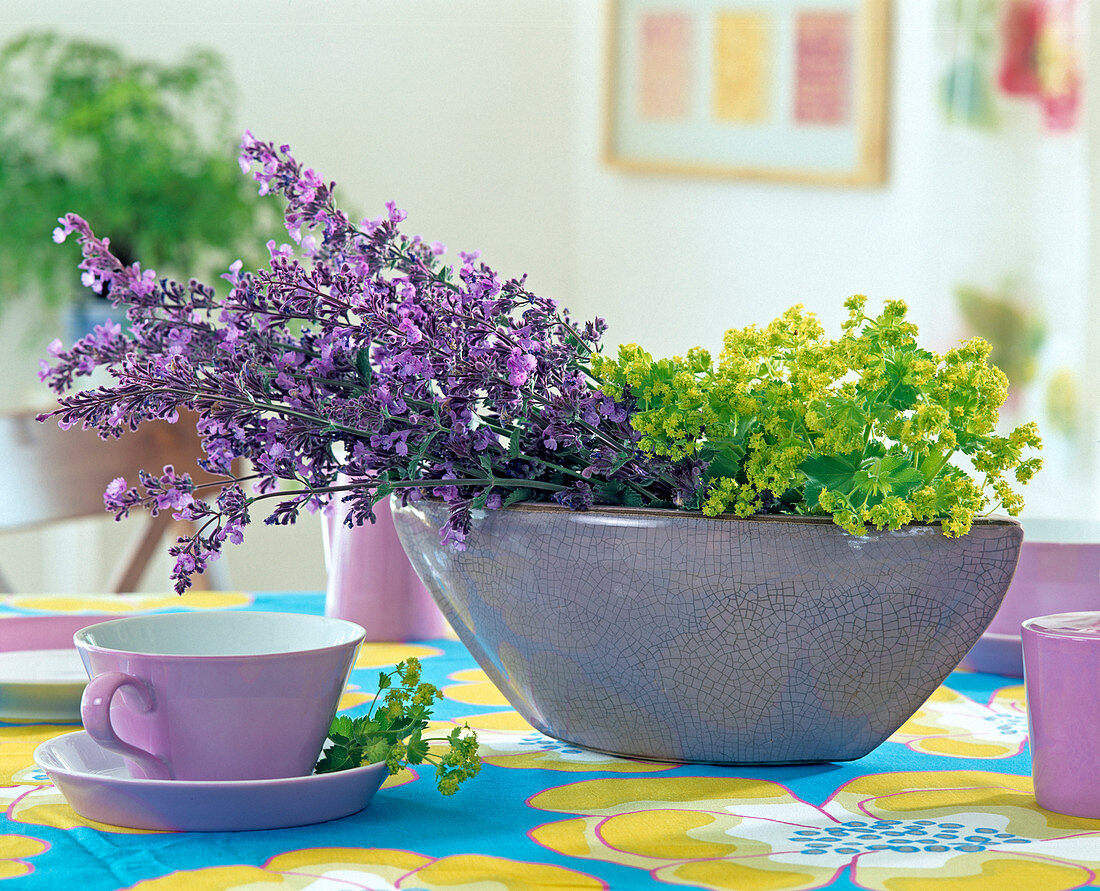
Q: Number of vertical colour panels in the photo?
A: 3